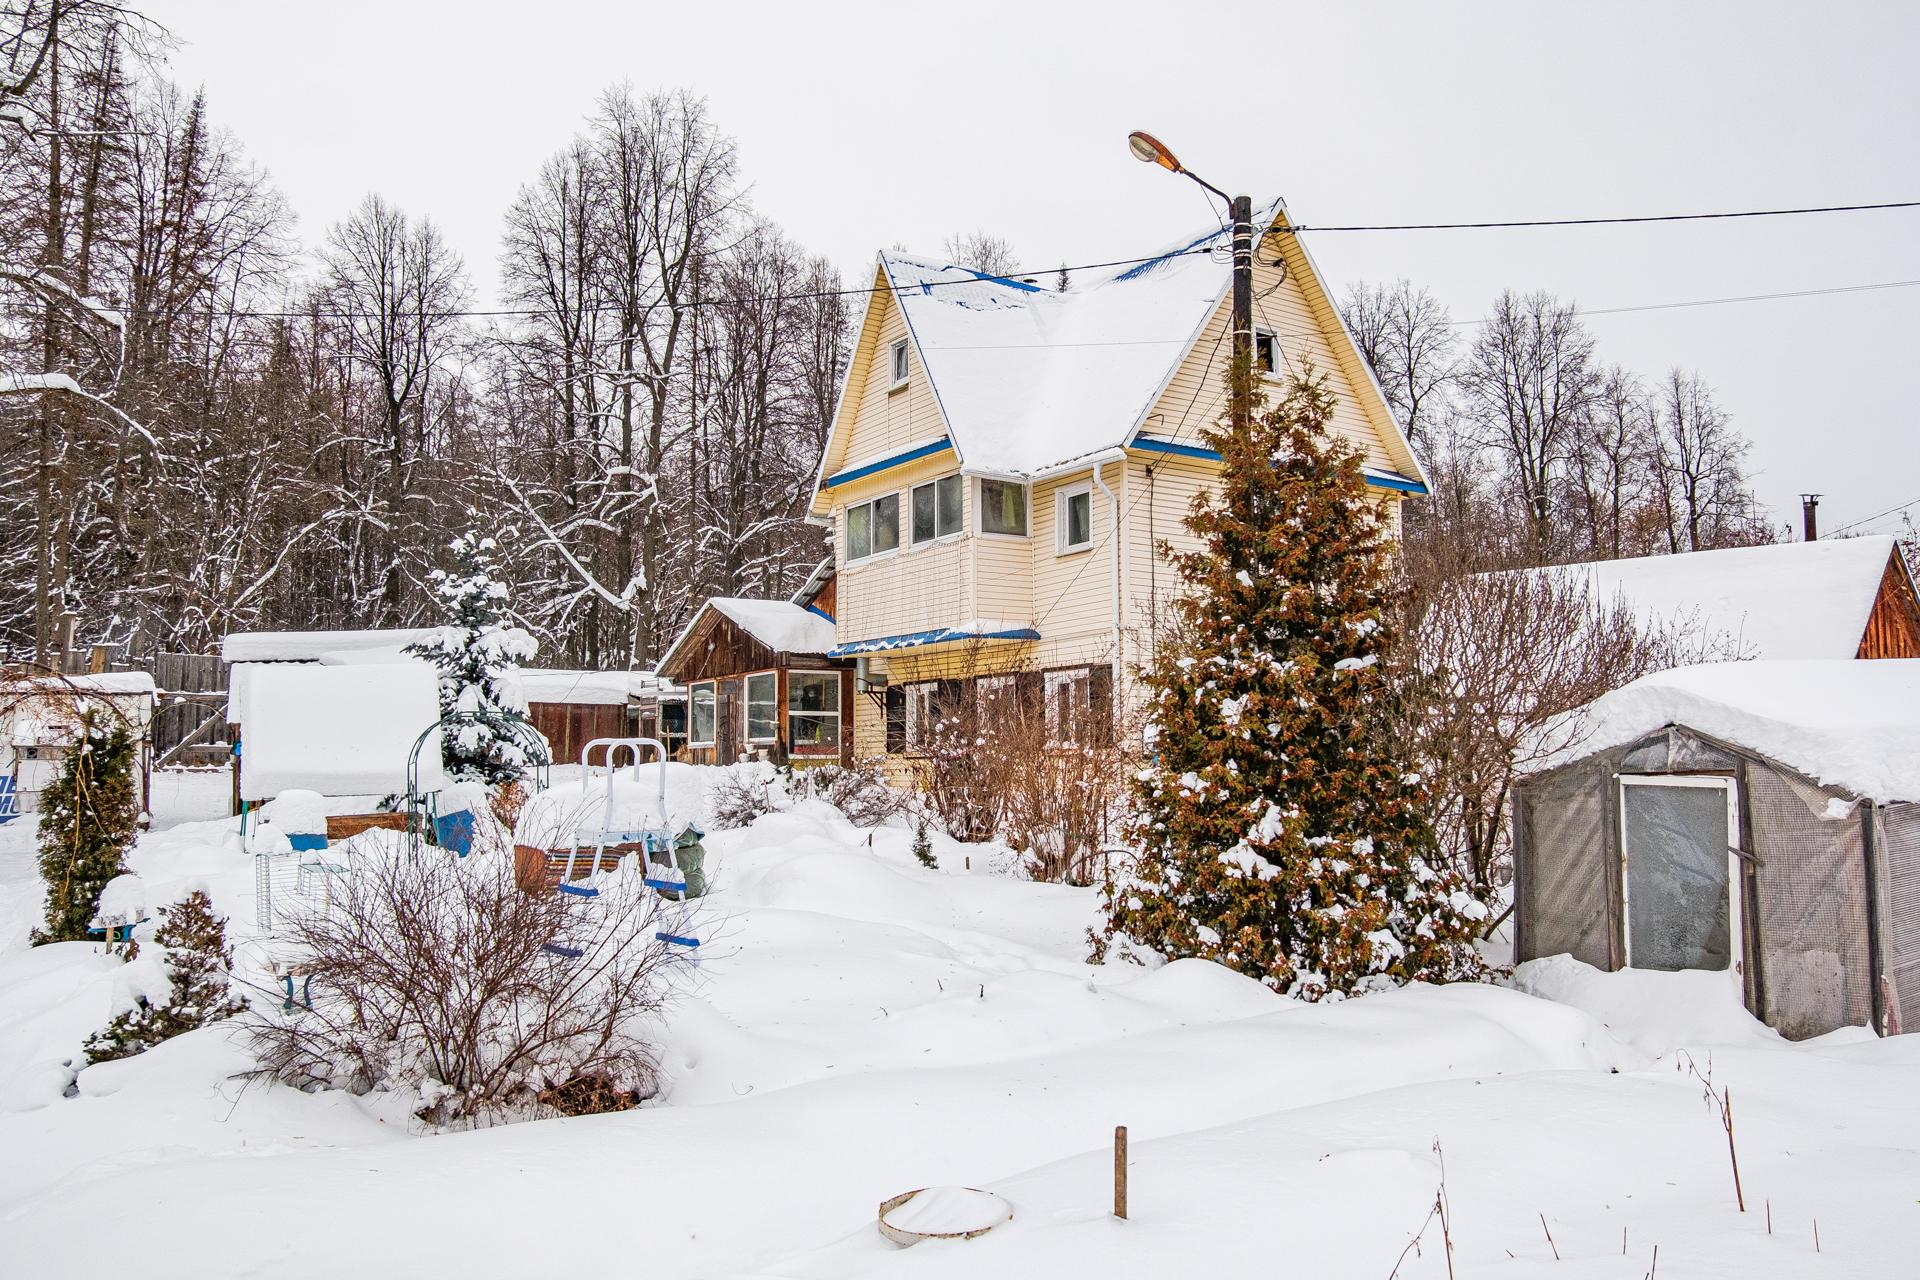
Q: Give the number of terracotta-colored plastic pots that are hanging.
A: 0